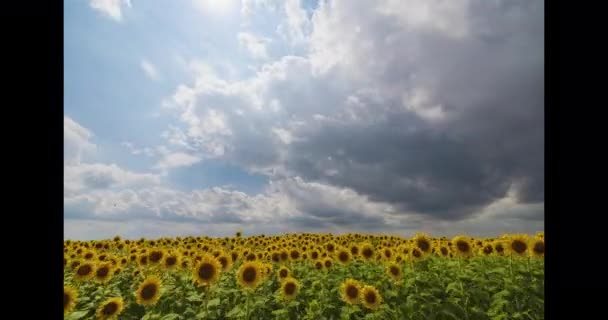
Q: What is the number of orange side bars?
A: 0